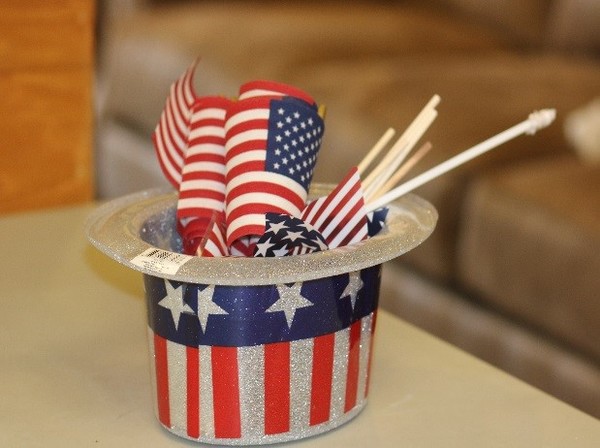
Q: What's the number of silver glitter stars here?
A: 4